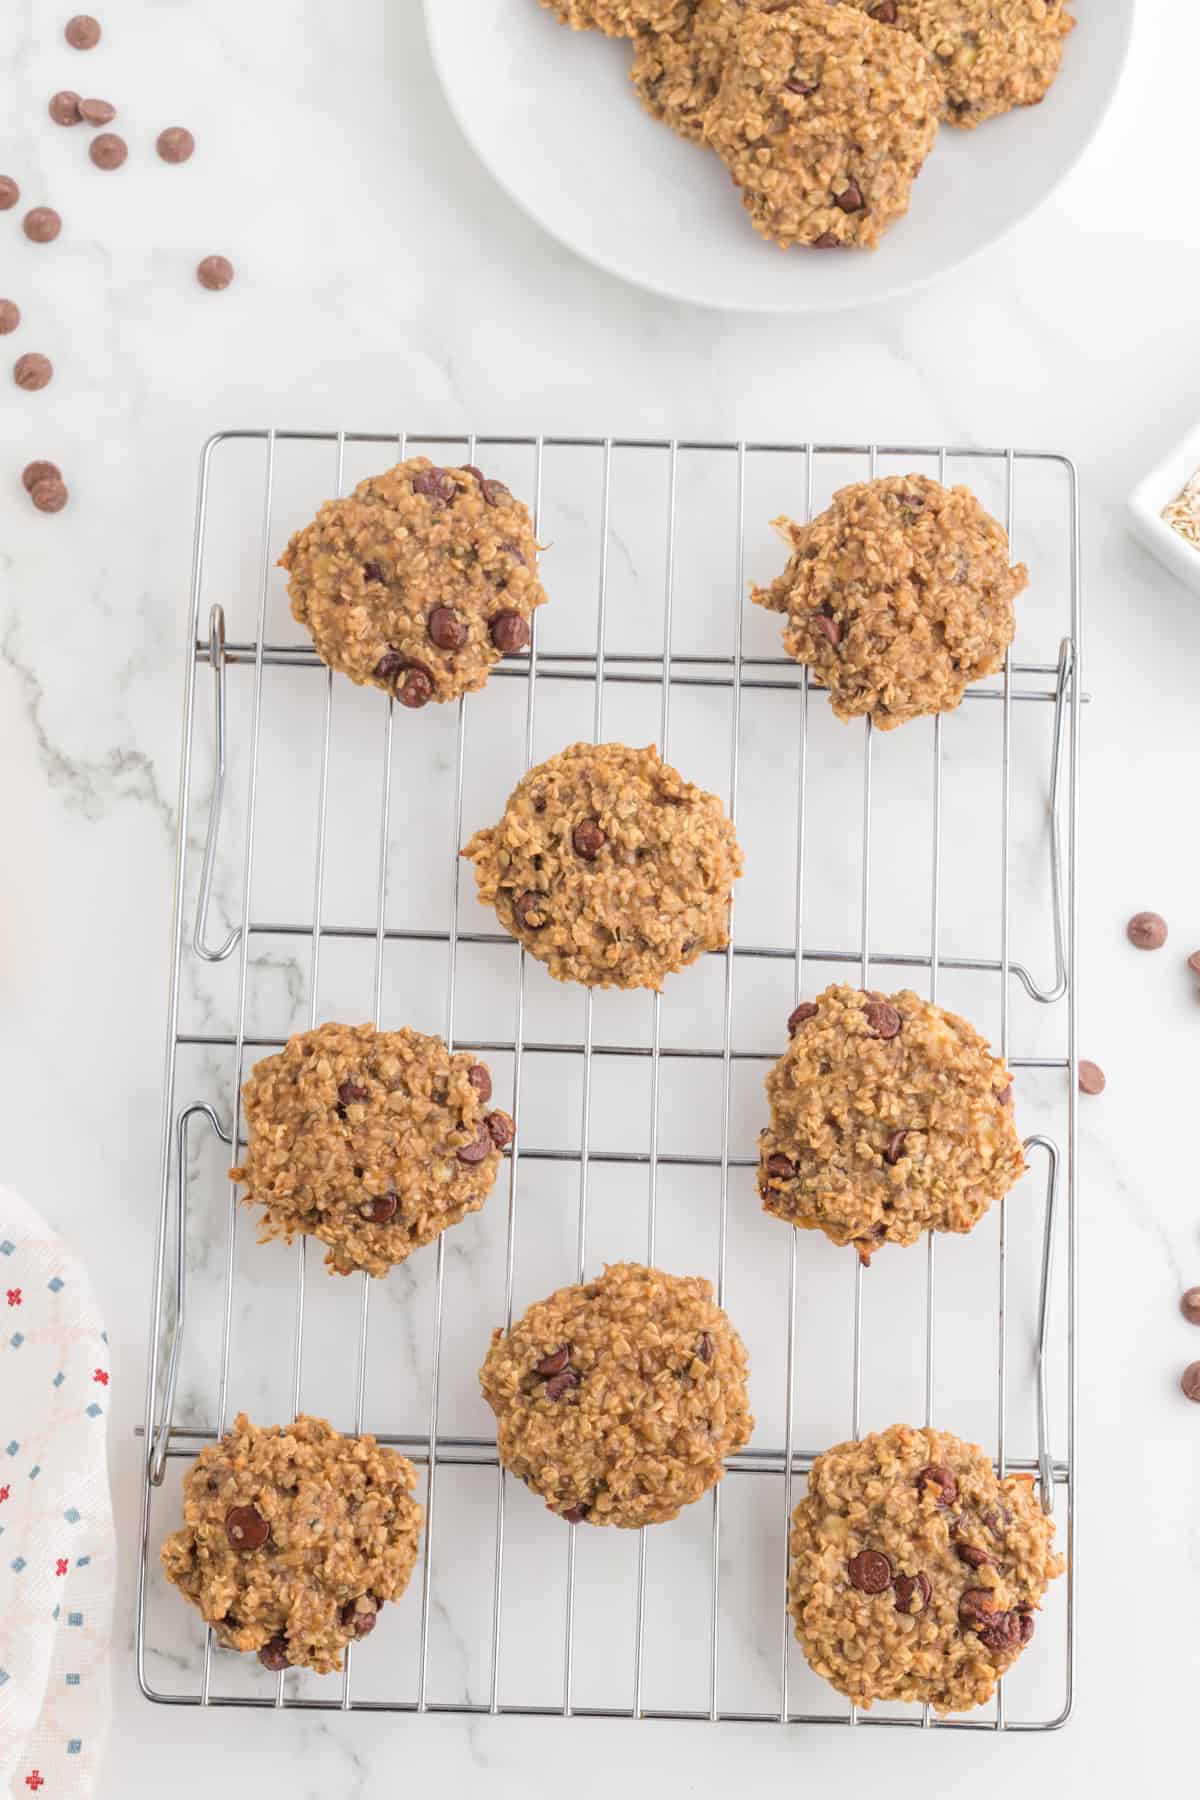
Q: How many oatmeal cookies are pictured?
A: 12